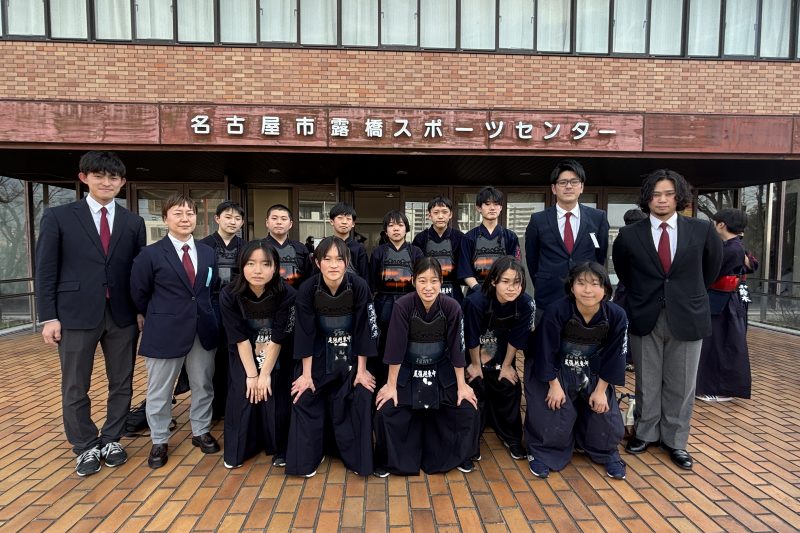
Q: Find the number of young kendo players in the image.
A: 11